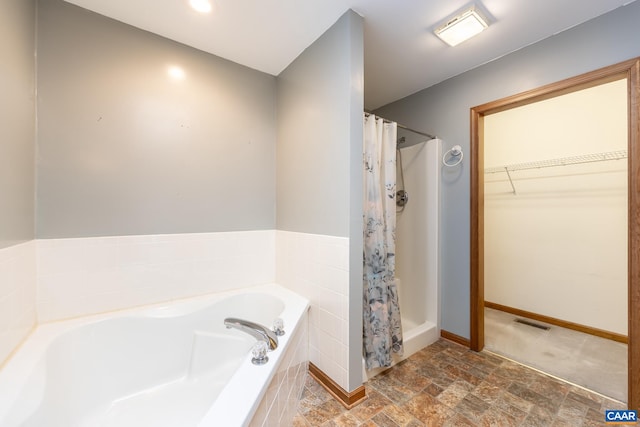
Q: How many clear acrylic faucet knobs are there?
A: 2